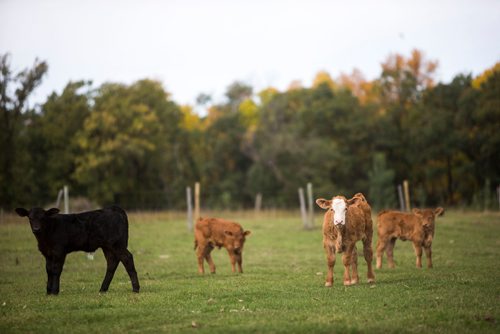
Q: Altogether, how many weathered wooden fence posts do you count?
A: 9